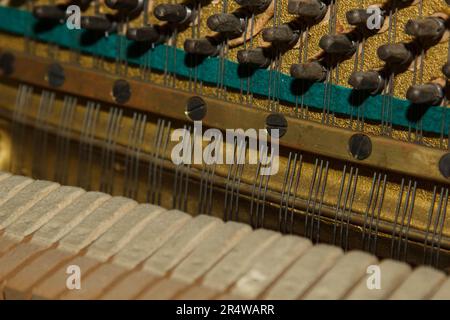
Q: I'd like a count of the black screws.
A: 7